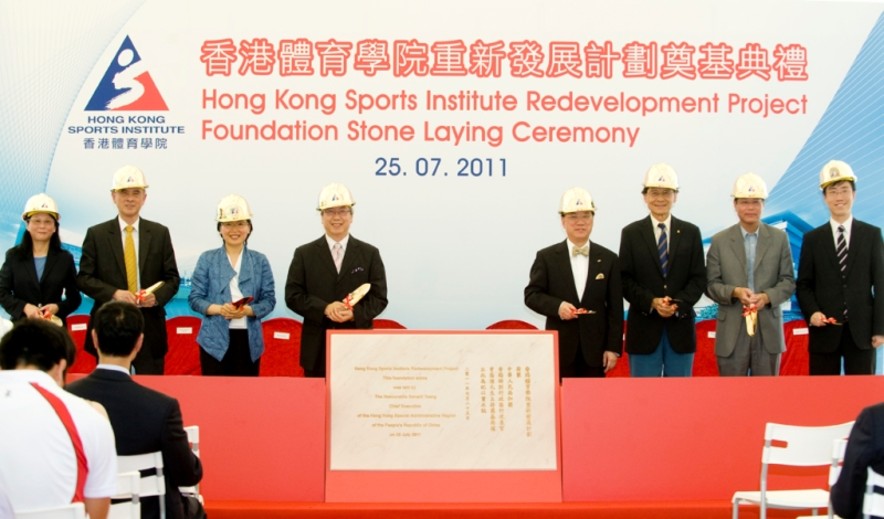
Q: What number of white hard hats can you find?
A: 8